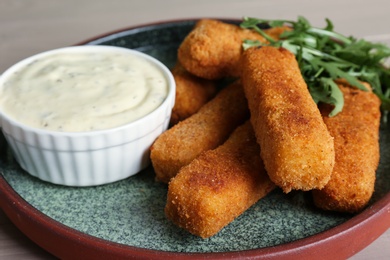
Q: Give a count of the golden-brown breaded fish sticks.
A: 6